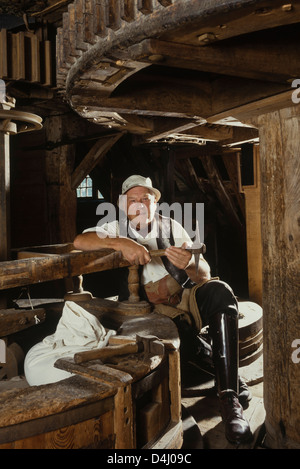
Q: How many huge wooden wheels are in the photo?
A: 1